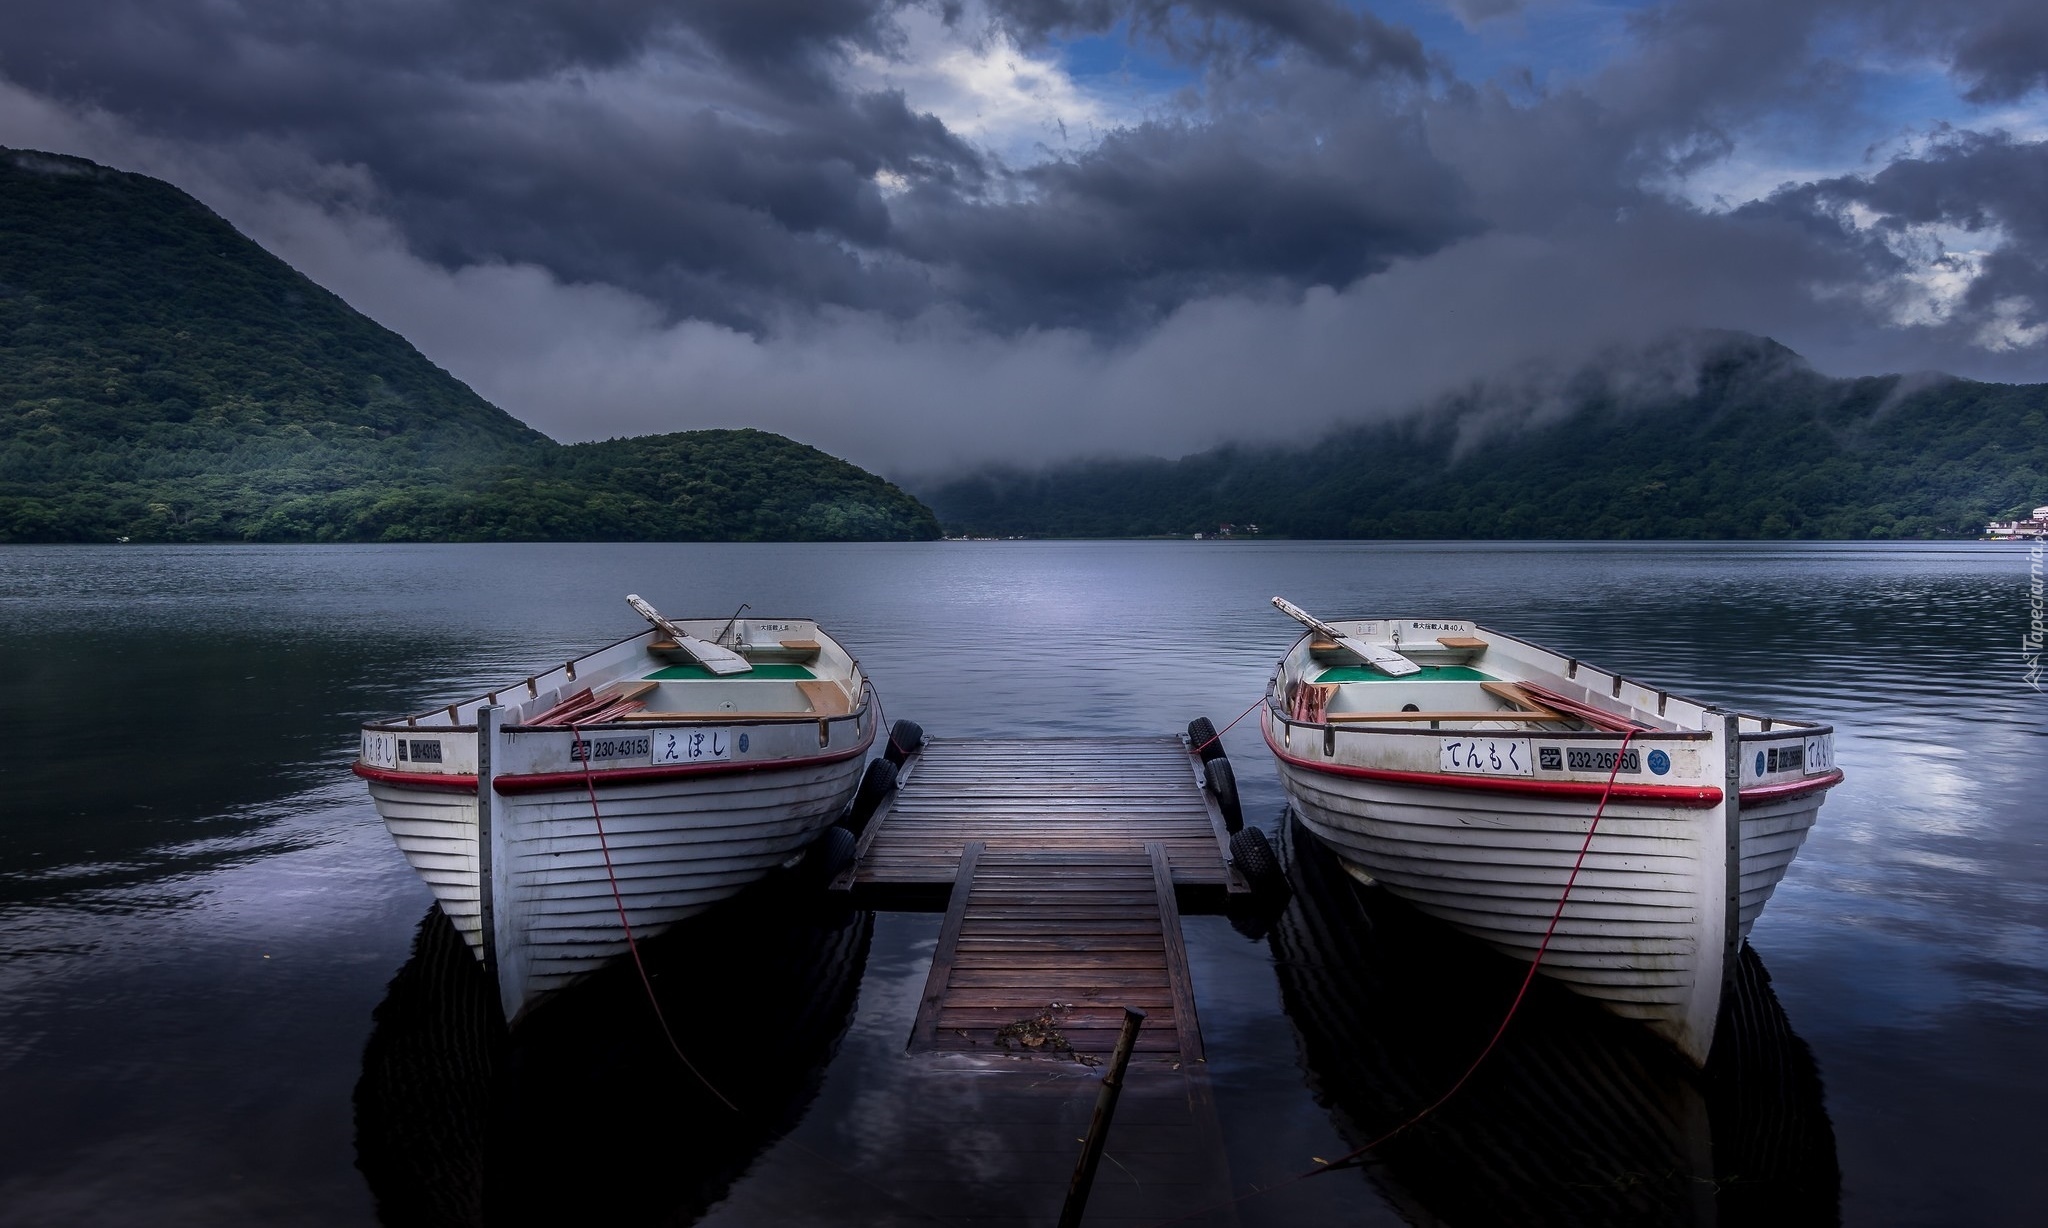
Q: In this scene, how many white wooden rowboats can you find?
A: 2